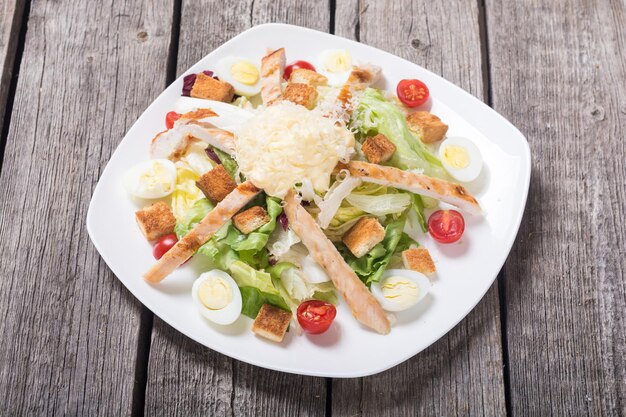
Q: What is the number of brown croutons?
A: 11